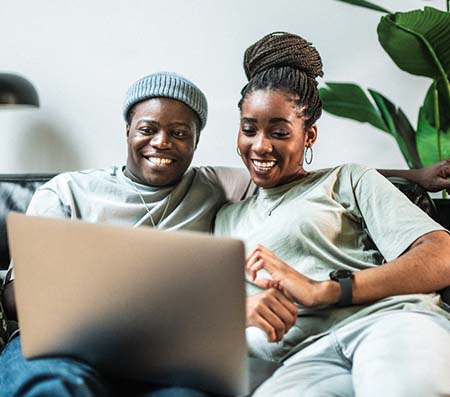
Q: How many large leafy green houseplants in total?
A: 1